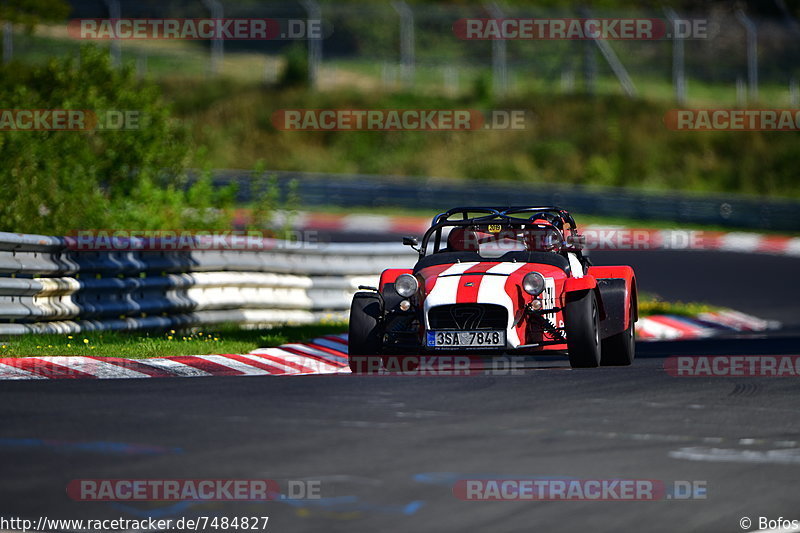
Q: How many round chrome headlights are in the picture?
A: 2